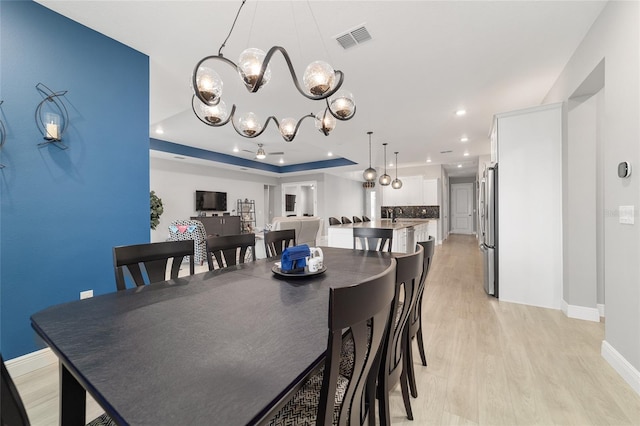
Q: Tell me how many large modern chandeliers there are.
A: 1